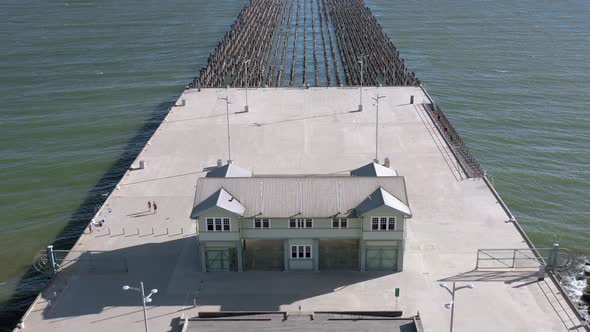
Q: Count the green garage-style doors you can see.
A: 2